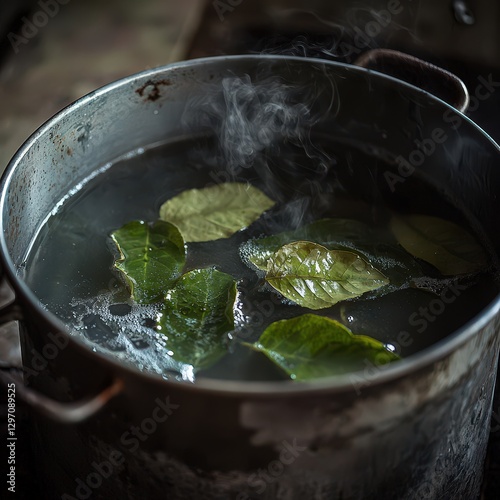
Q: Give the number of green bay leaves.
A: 7